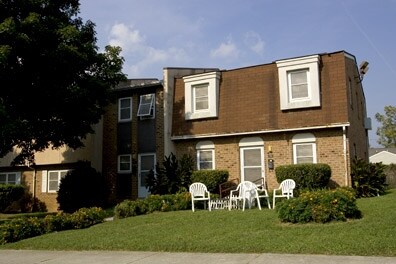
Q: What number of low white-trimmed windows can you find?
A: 5